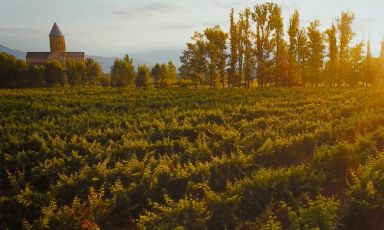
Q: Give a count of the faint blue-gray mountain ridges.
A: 2